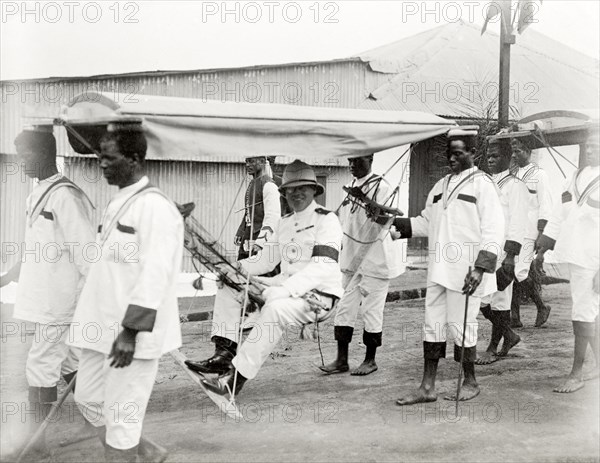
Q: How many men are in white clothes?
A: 8